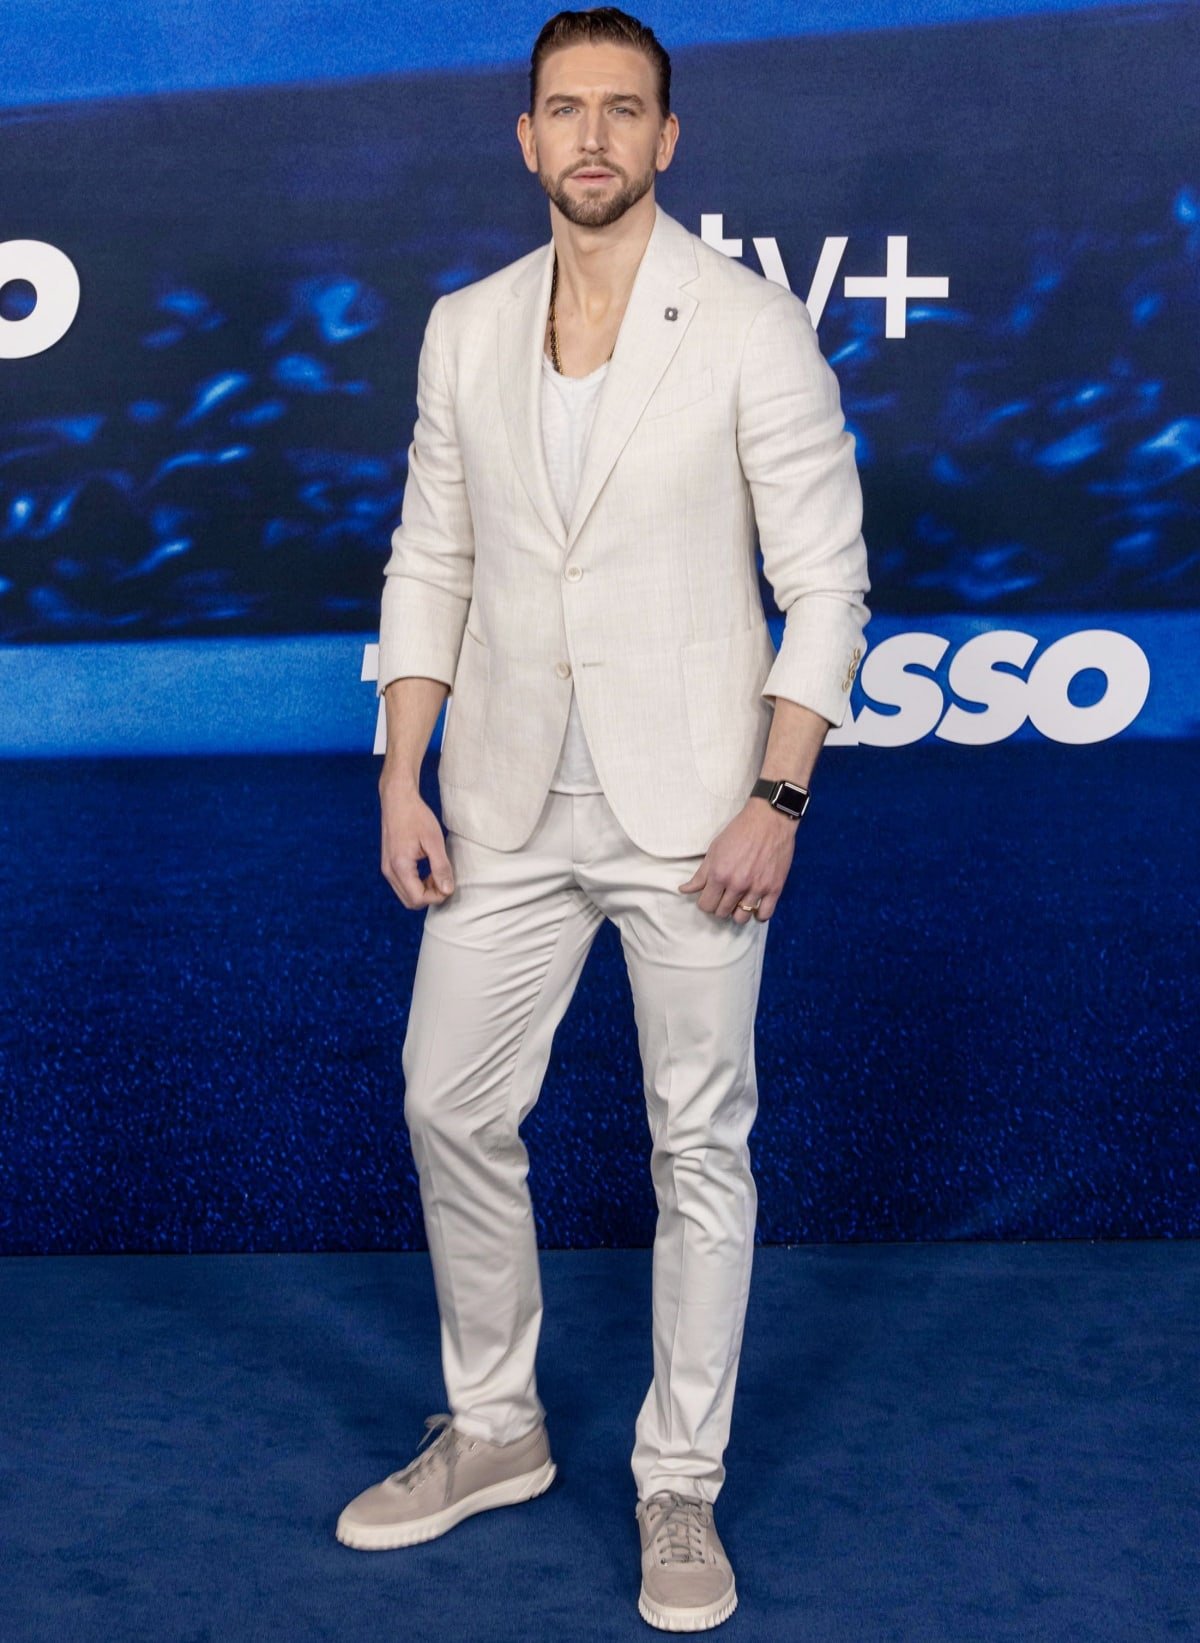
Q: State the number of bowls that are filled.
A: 0